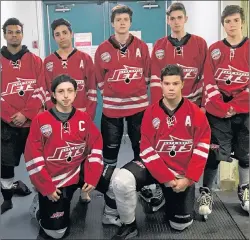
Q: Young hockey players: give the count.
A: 7